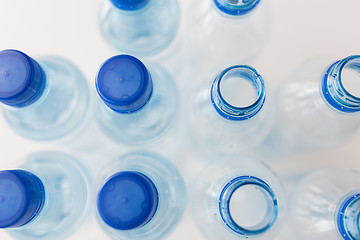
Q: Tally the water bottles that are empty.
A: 5